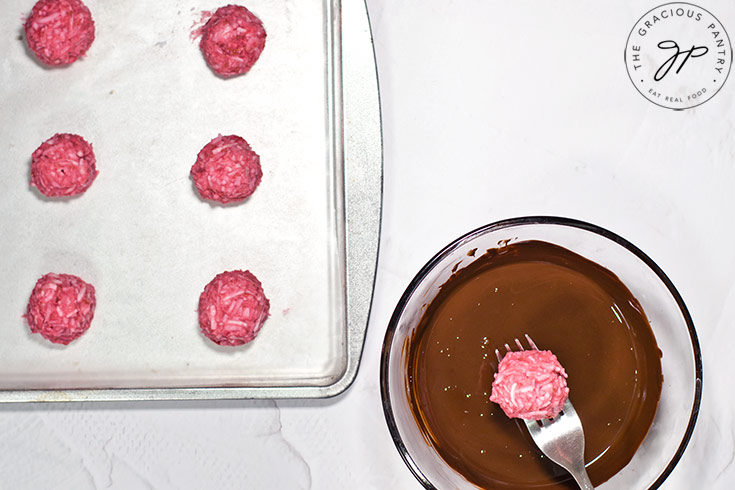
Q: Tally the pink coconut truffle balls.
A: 7